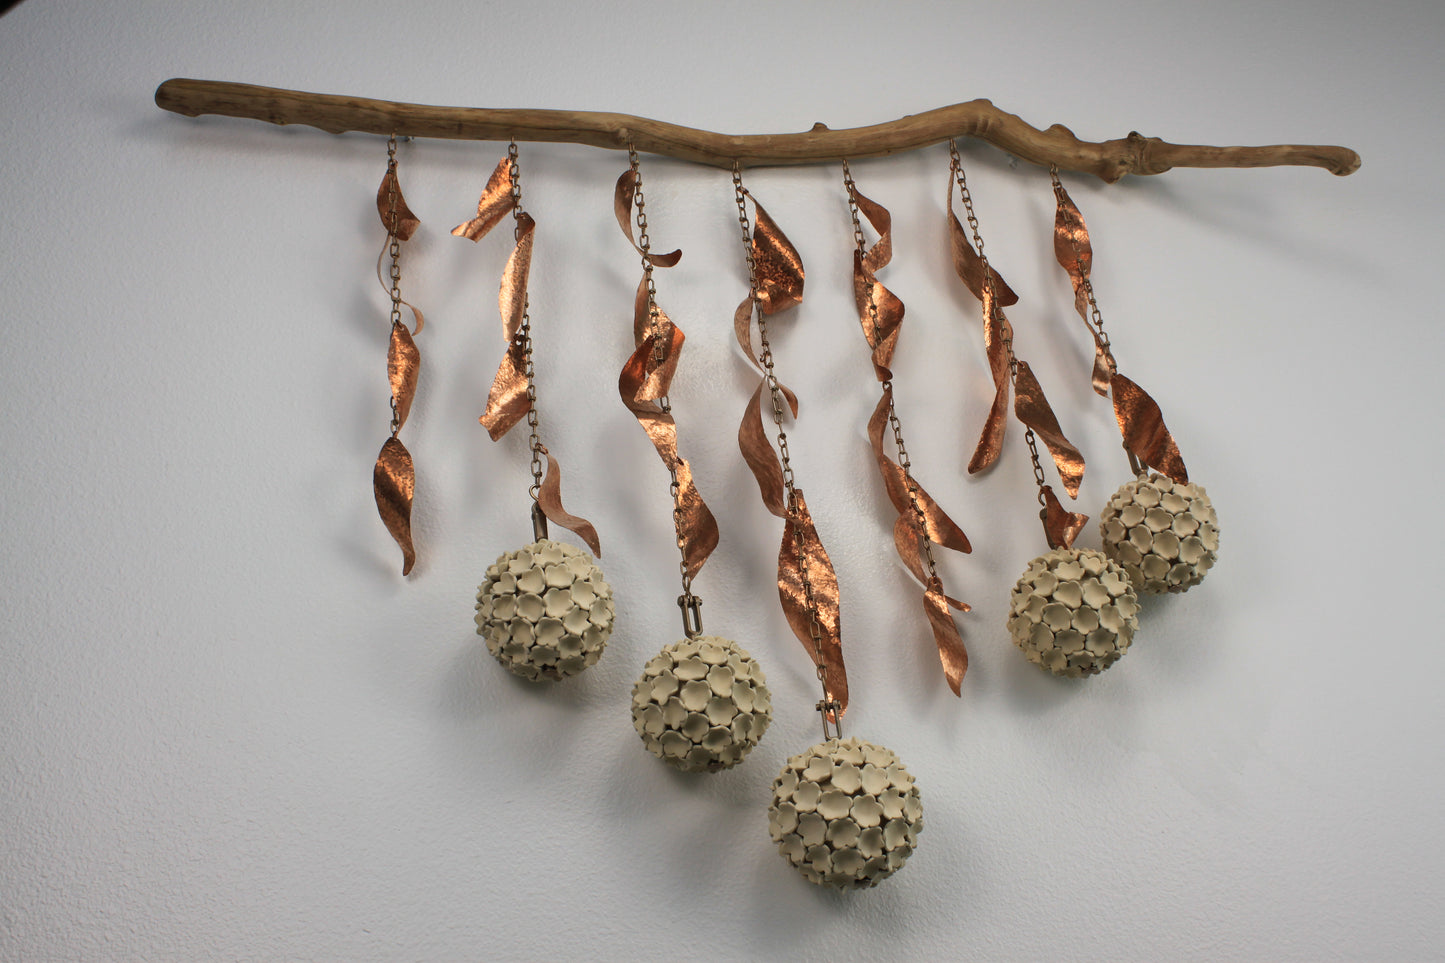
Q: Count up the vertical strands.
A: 7